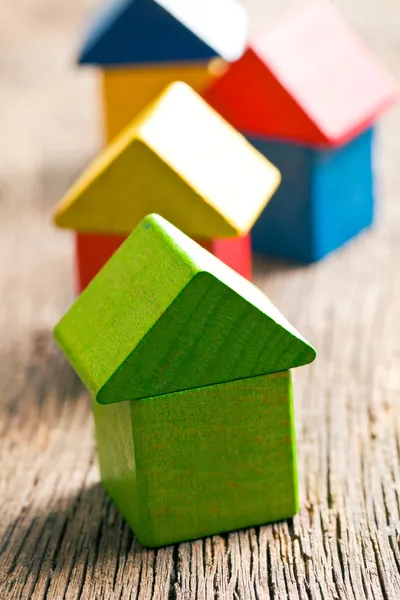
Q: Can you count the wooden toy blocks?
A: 8